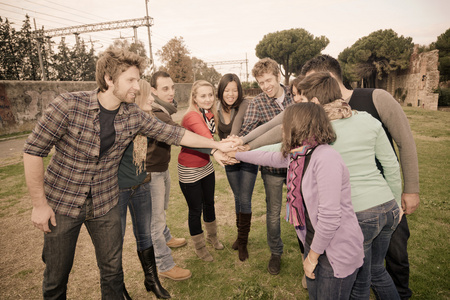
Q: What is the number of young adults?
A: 10